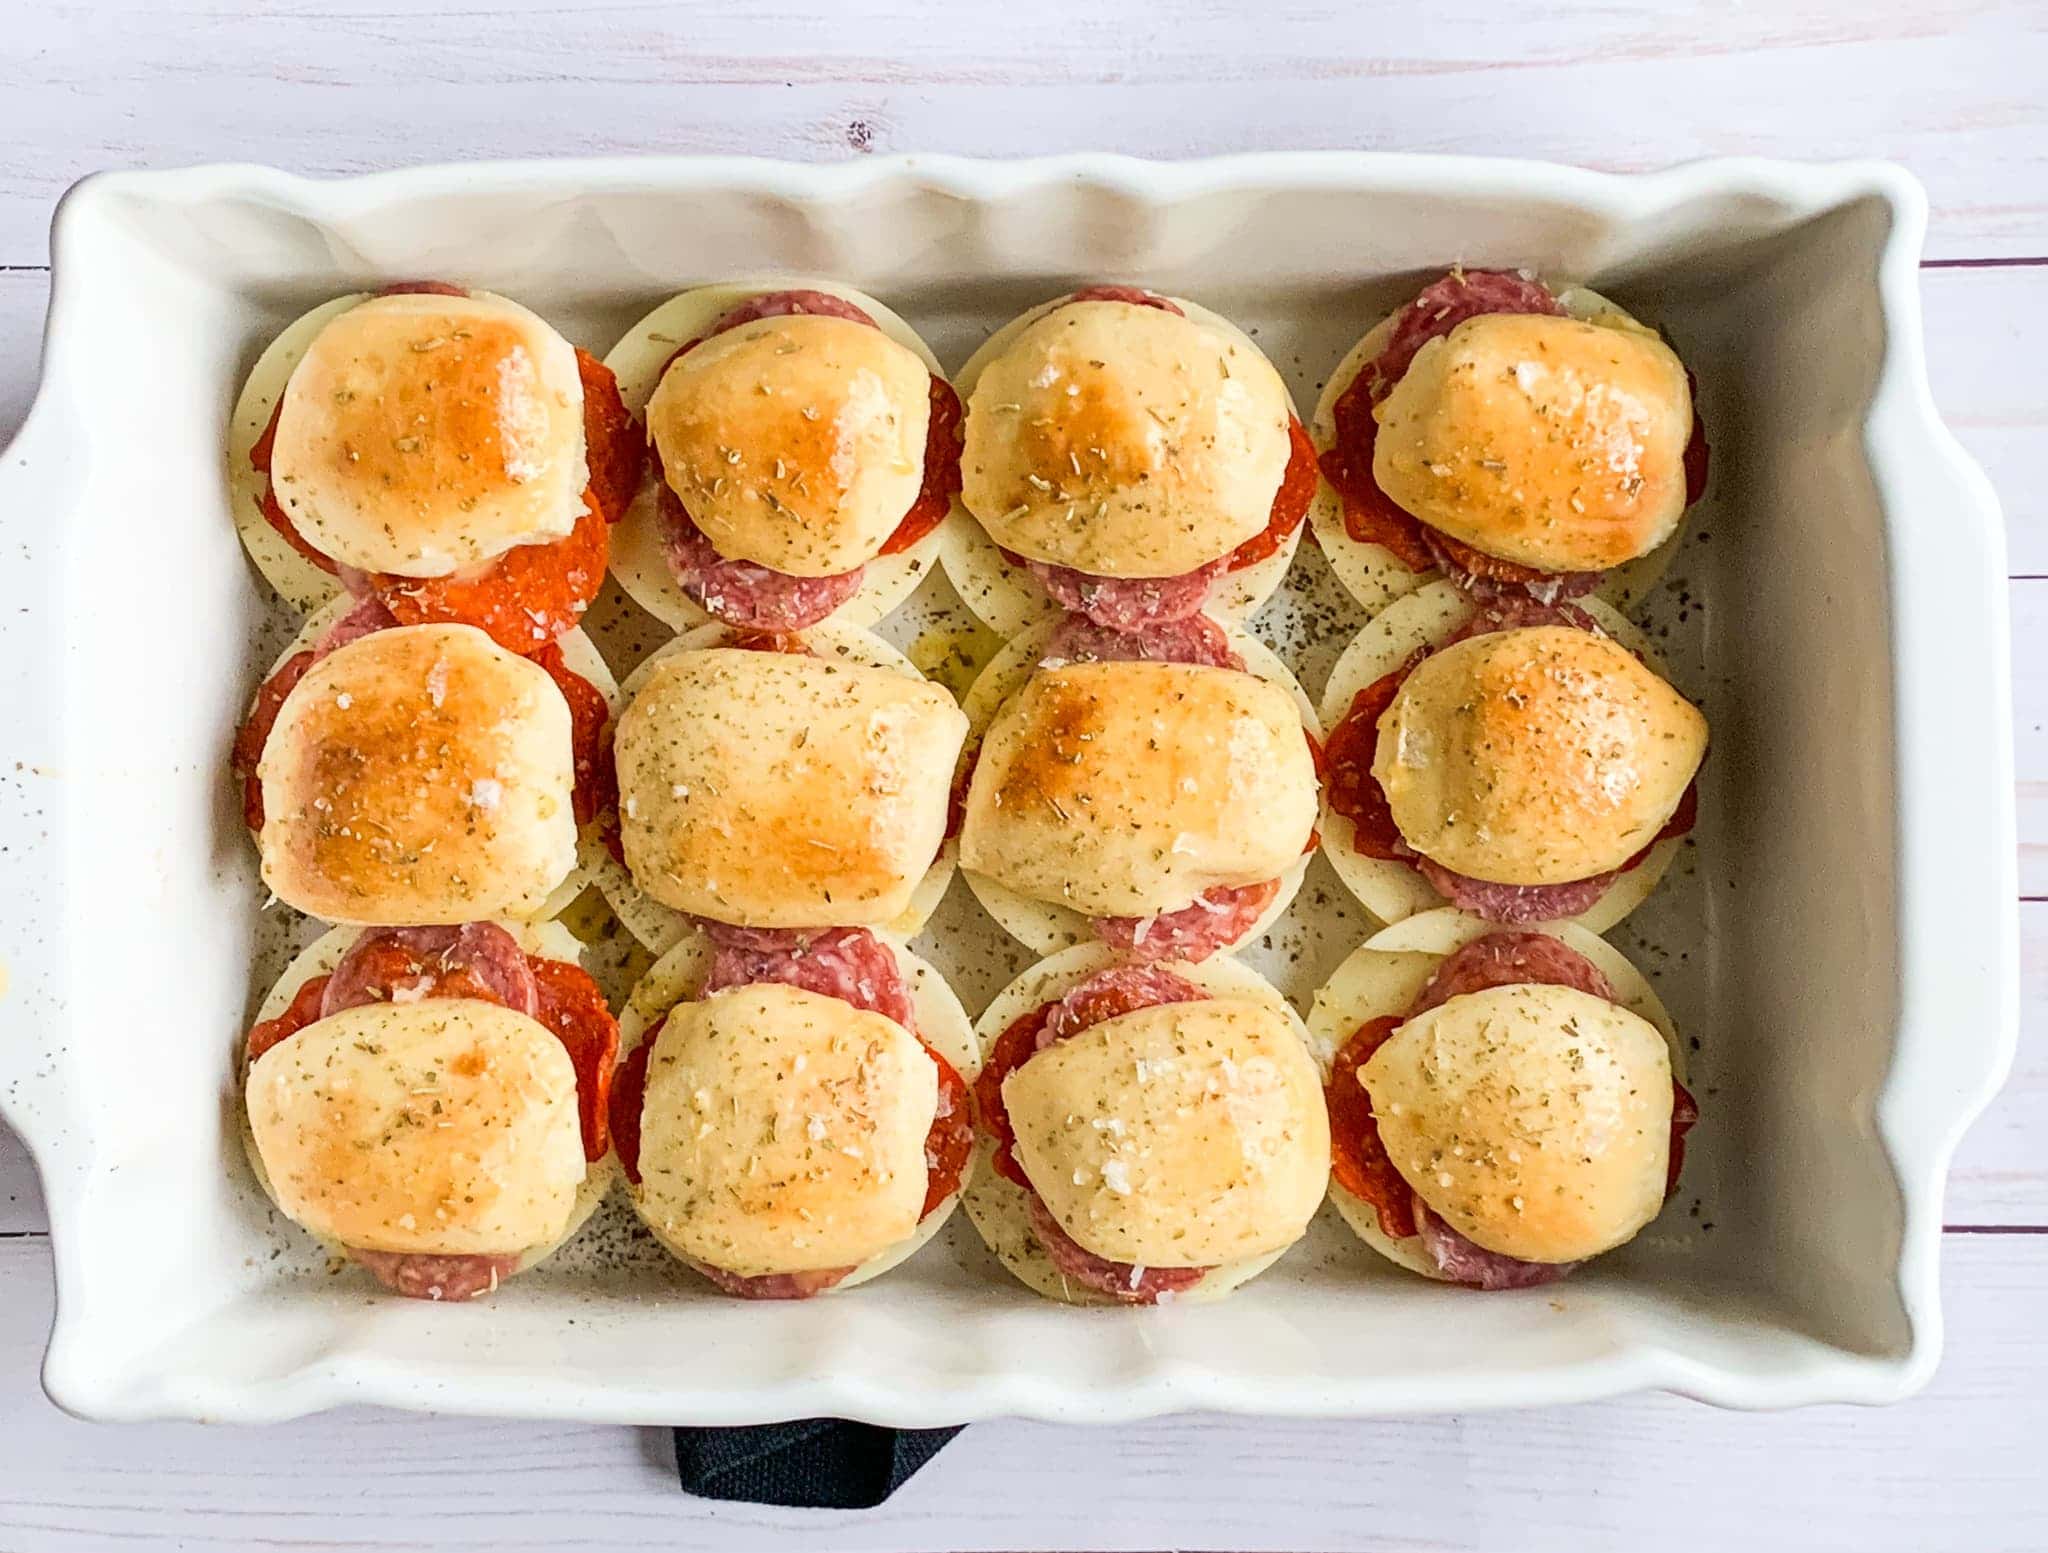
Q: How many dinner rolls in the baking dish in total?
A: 12